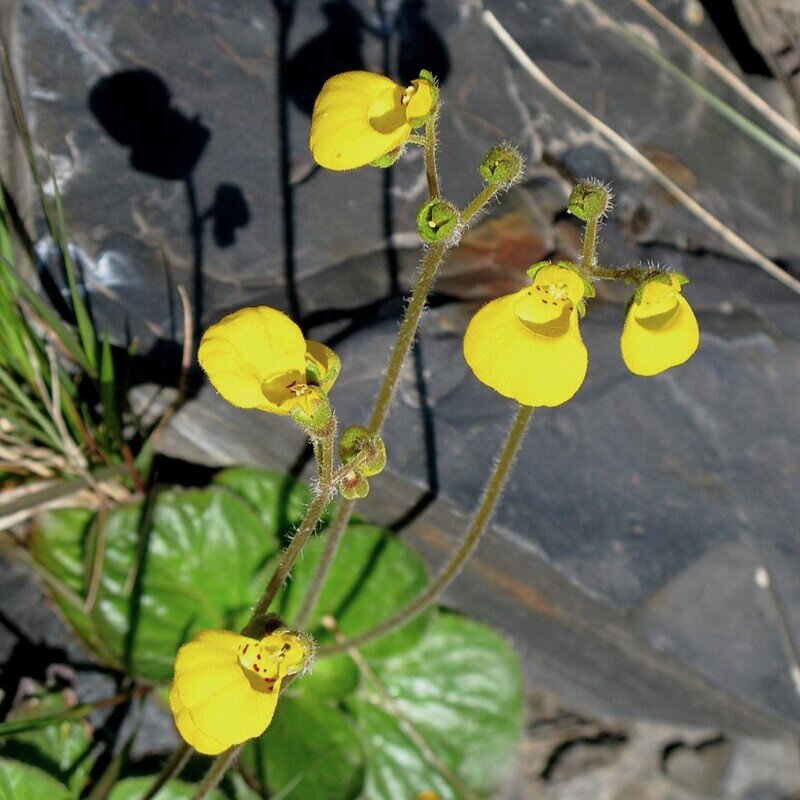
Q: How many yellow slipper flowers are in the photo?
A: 5